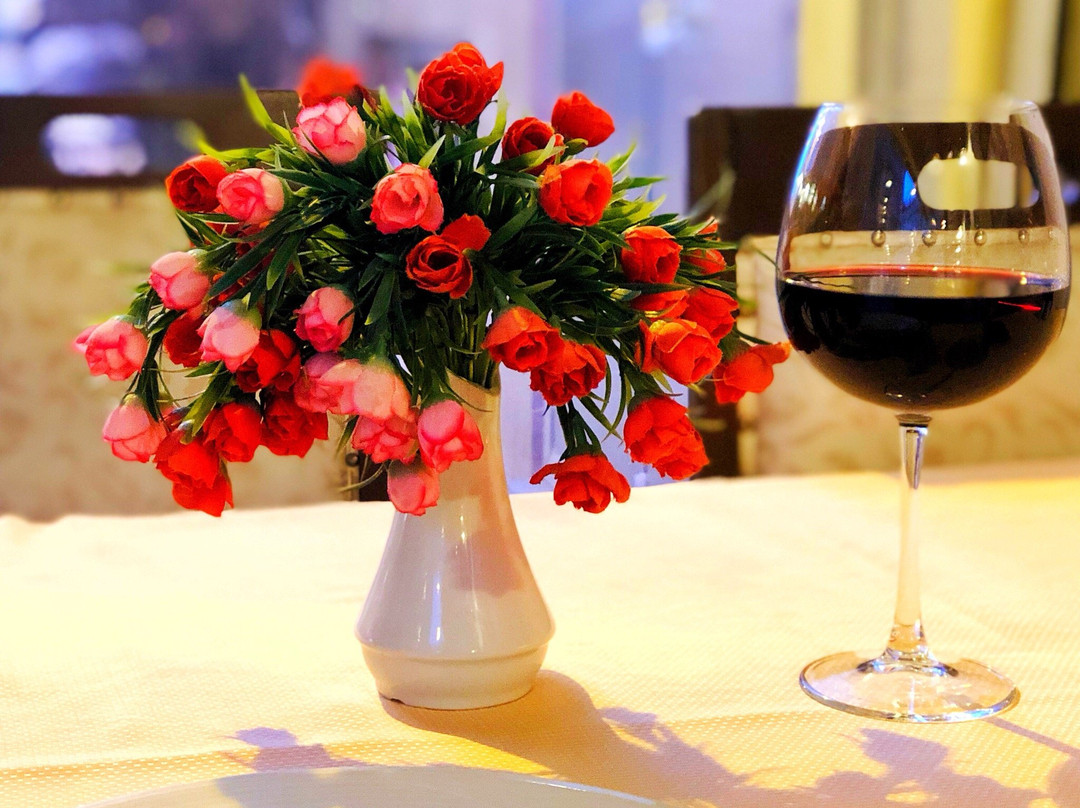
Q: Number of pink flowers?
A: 13